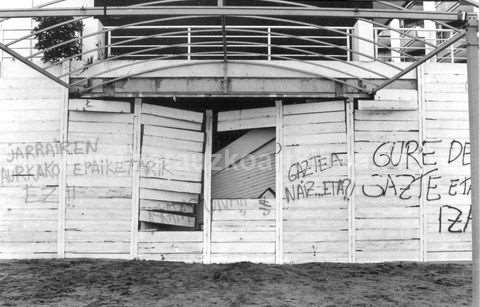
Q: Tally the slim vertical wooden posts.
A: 6